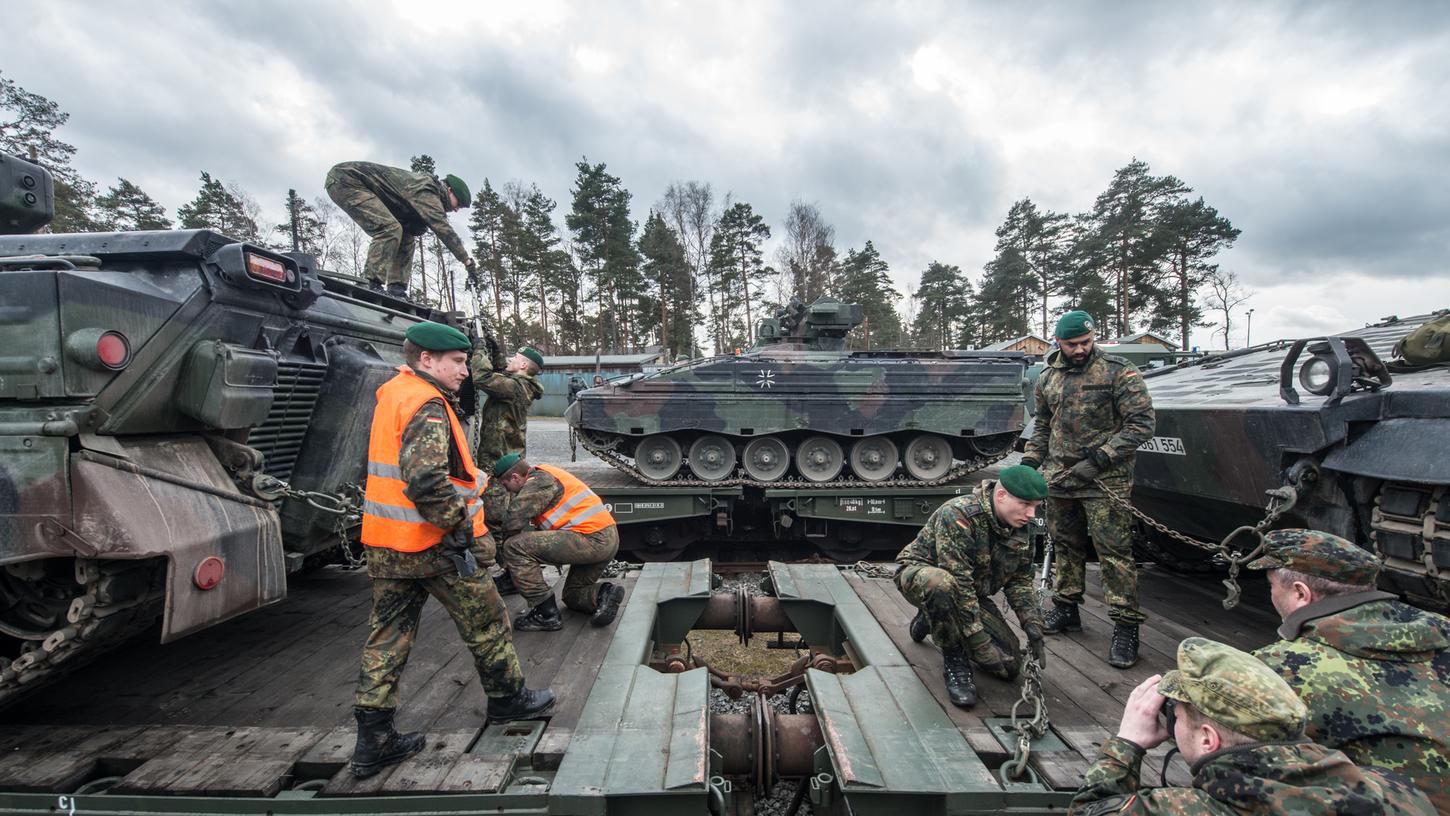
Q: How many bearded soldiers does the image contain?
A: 1